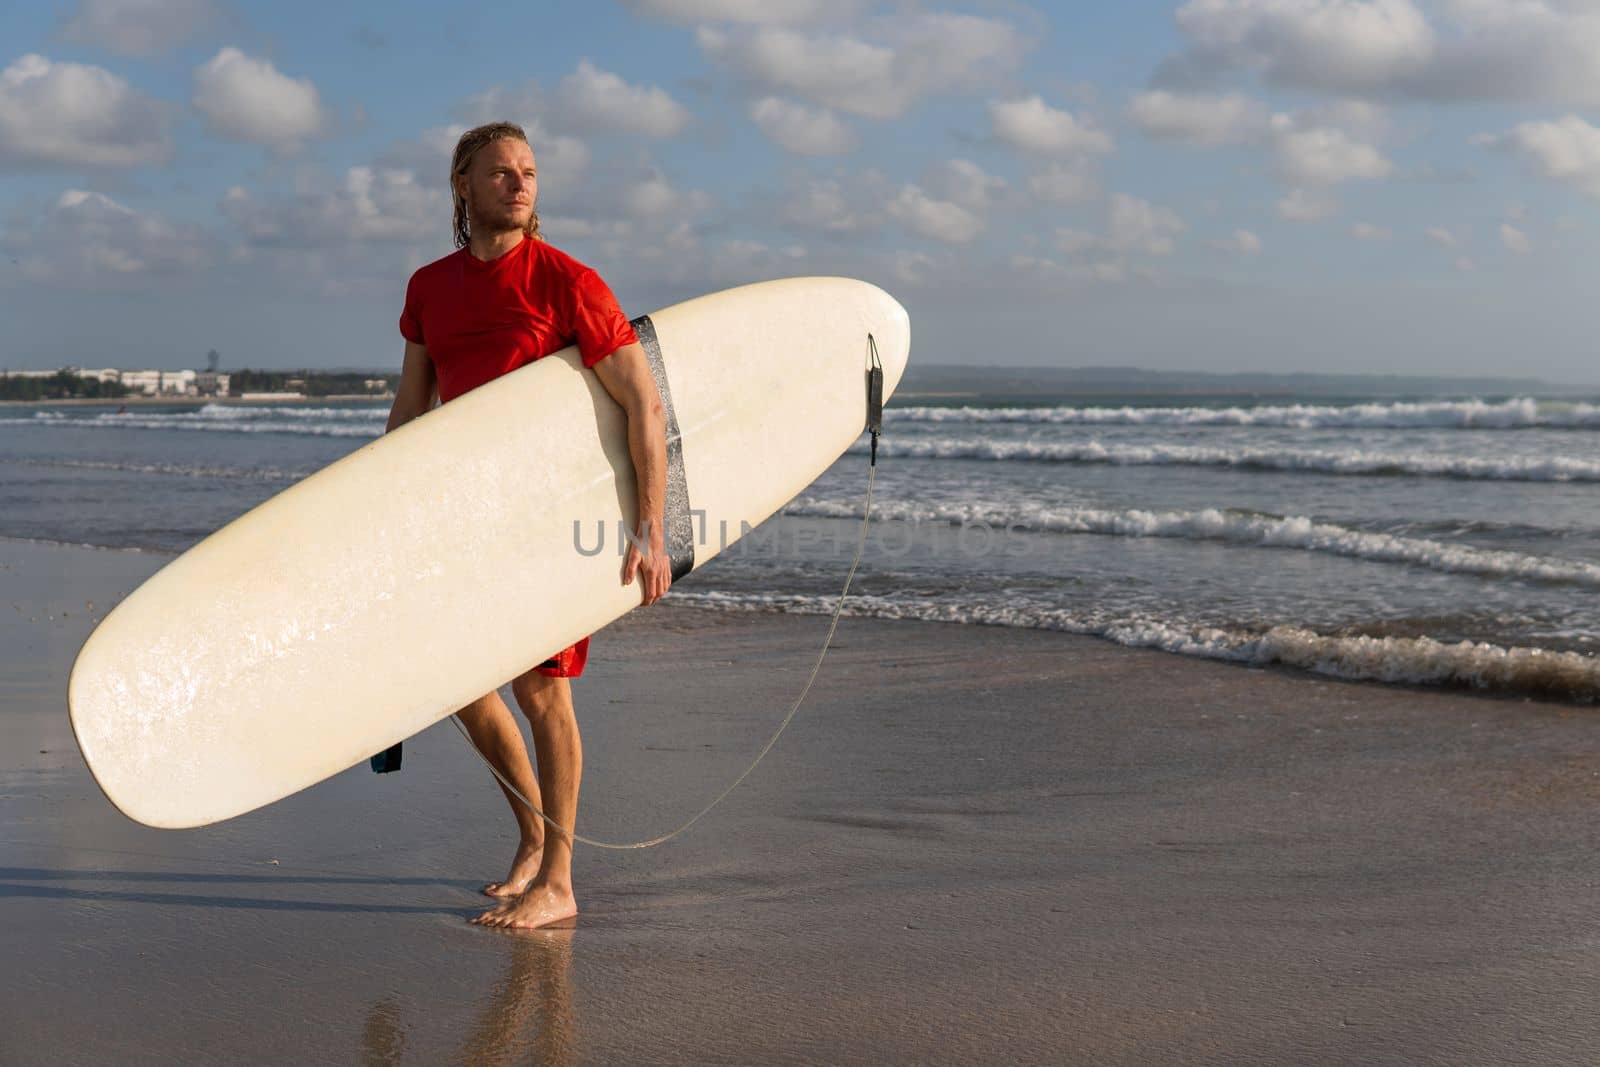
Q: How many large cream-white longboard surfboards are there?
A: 1